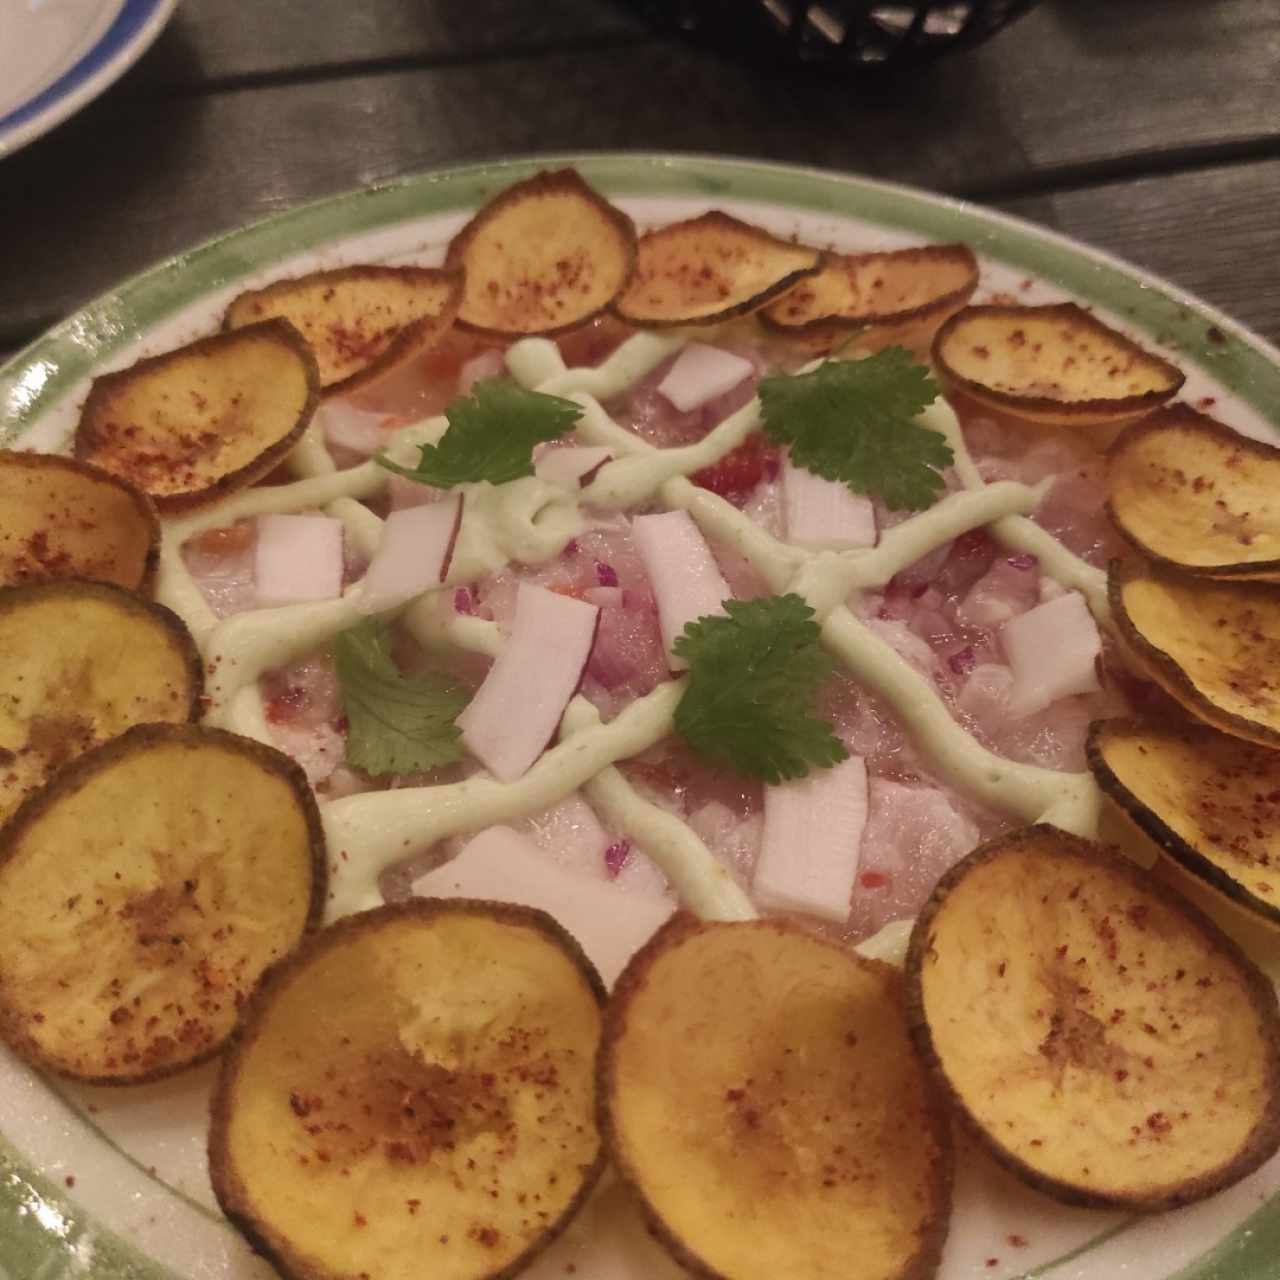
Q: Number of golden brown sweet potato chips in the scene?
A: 15